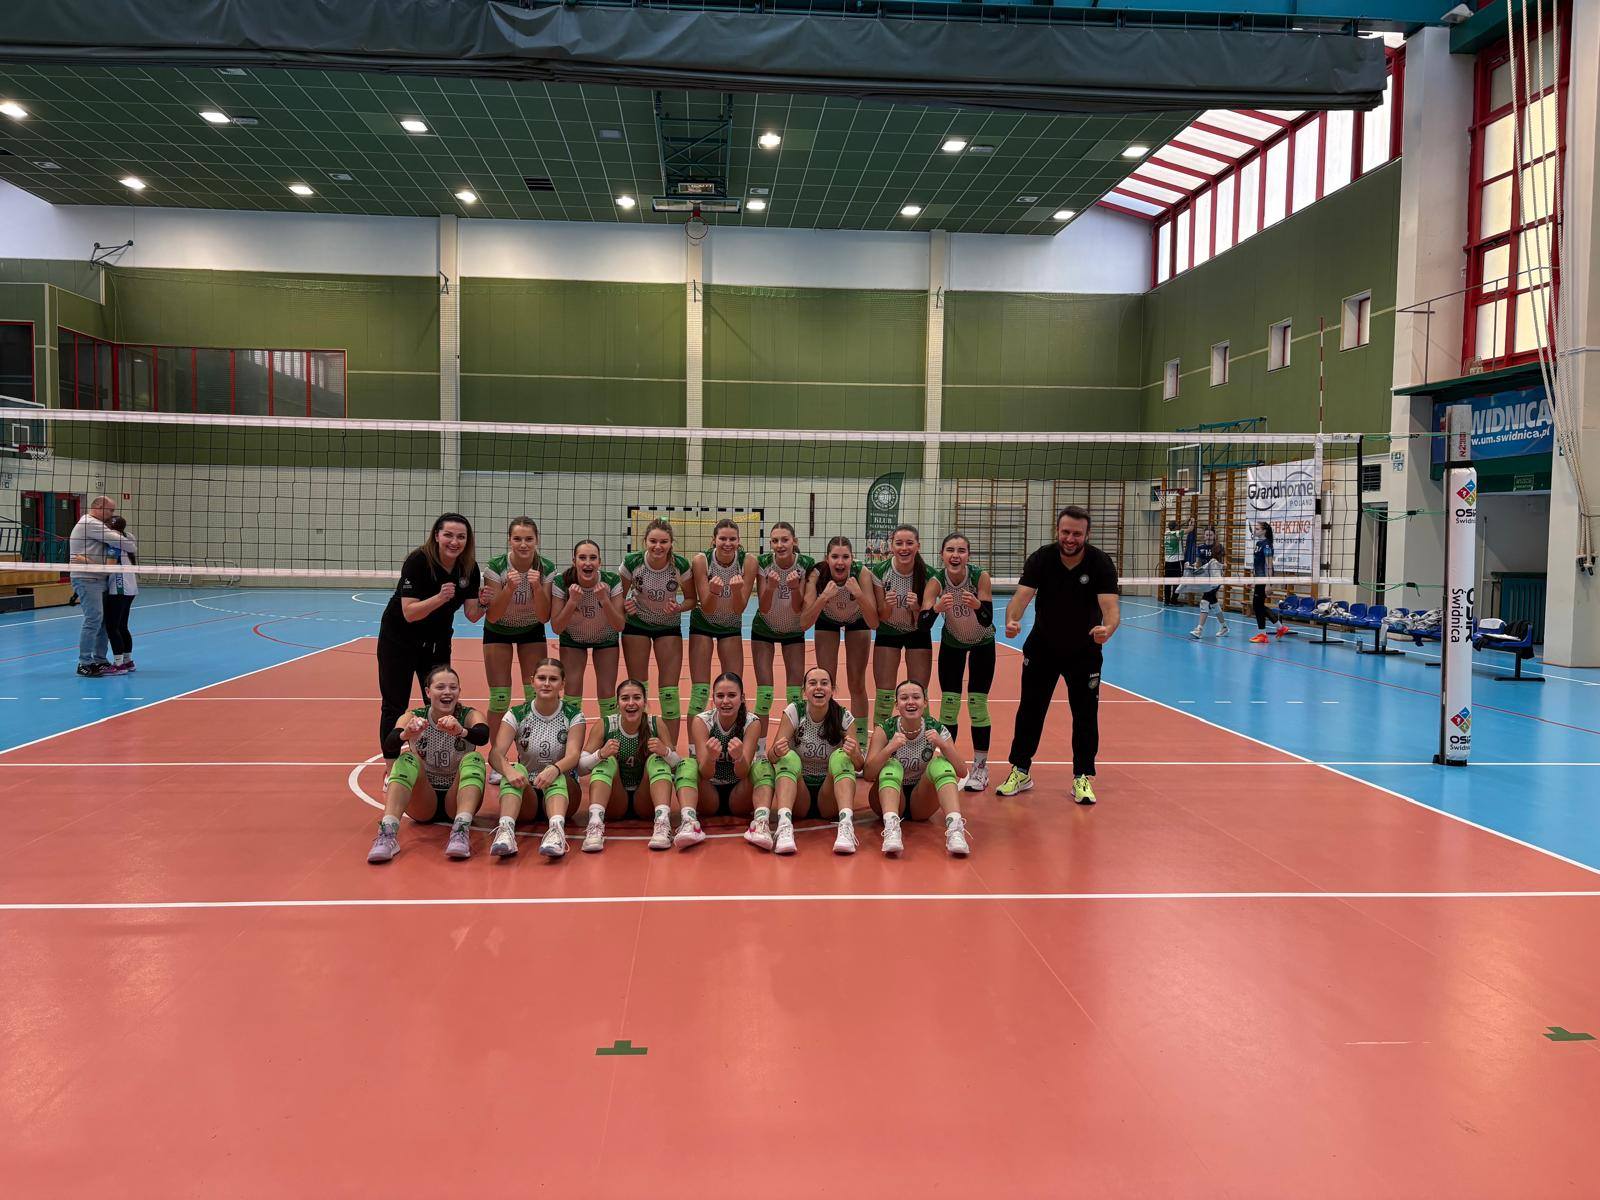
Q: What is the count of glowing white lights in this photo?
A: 13